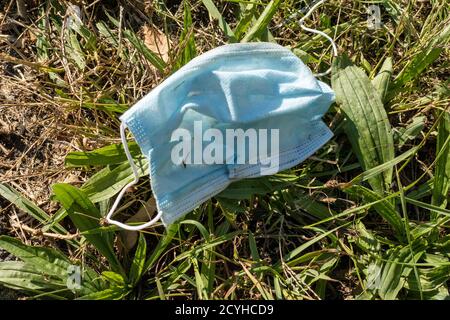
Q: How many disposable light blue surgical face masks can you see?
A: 1